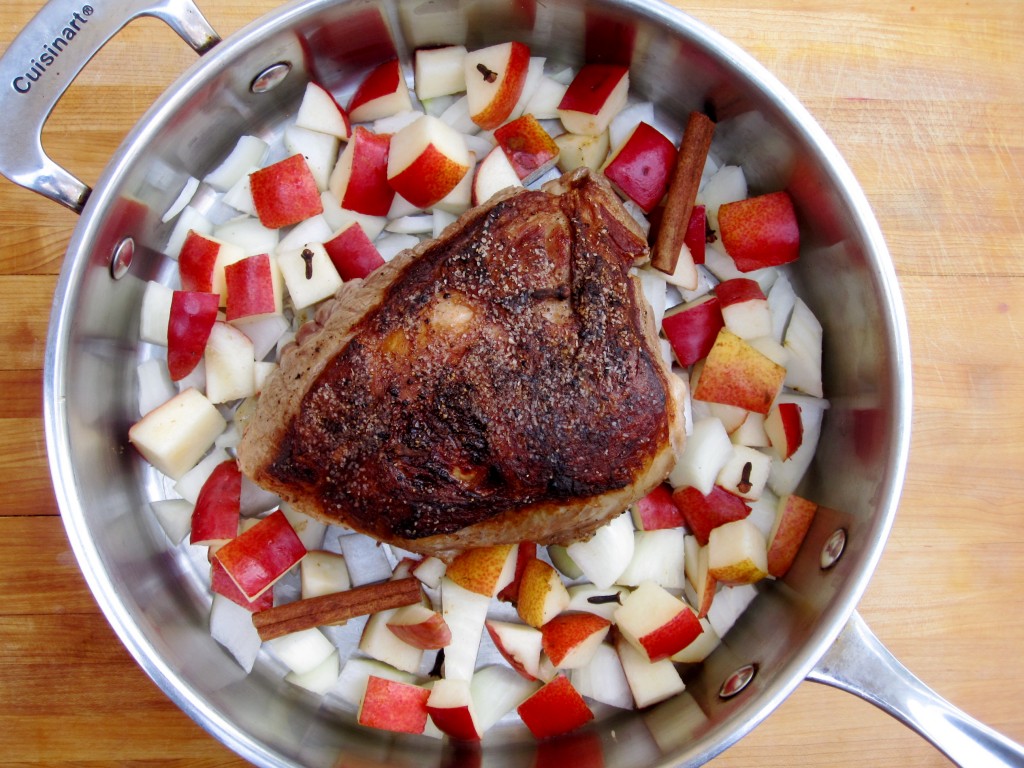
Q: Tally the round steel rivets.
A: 4